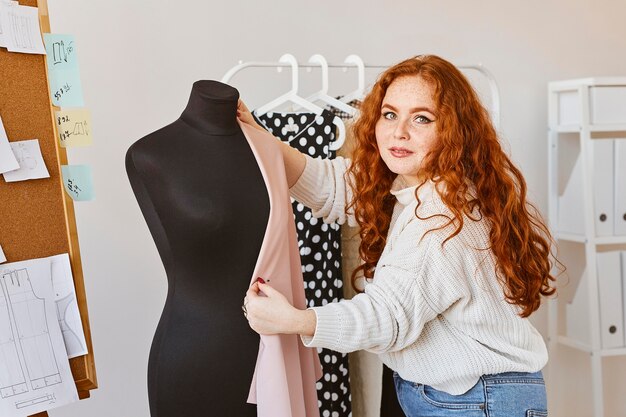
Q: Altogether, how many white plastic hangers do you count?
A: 3